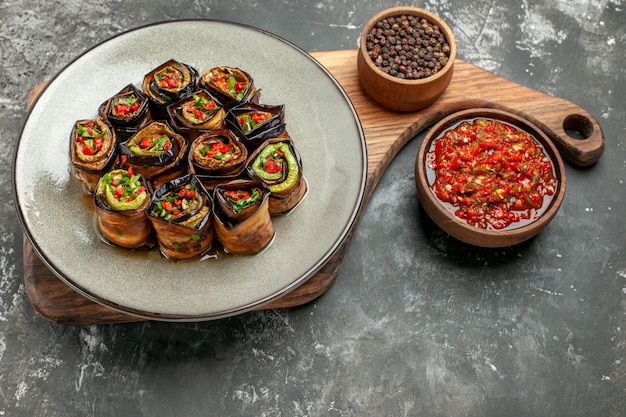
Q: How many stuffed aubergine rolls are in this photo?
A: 12